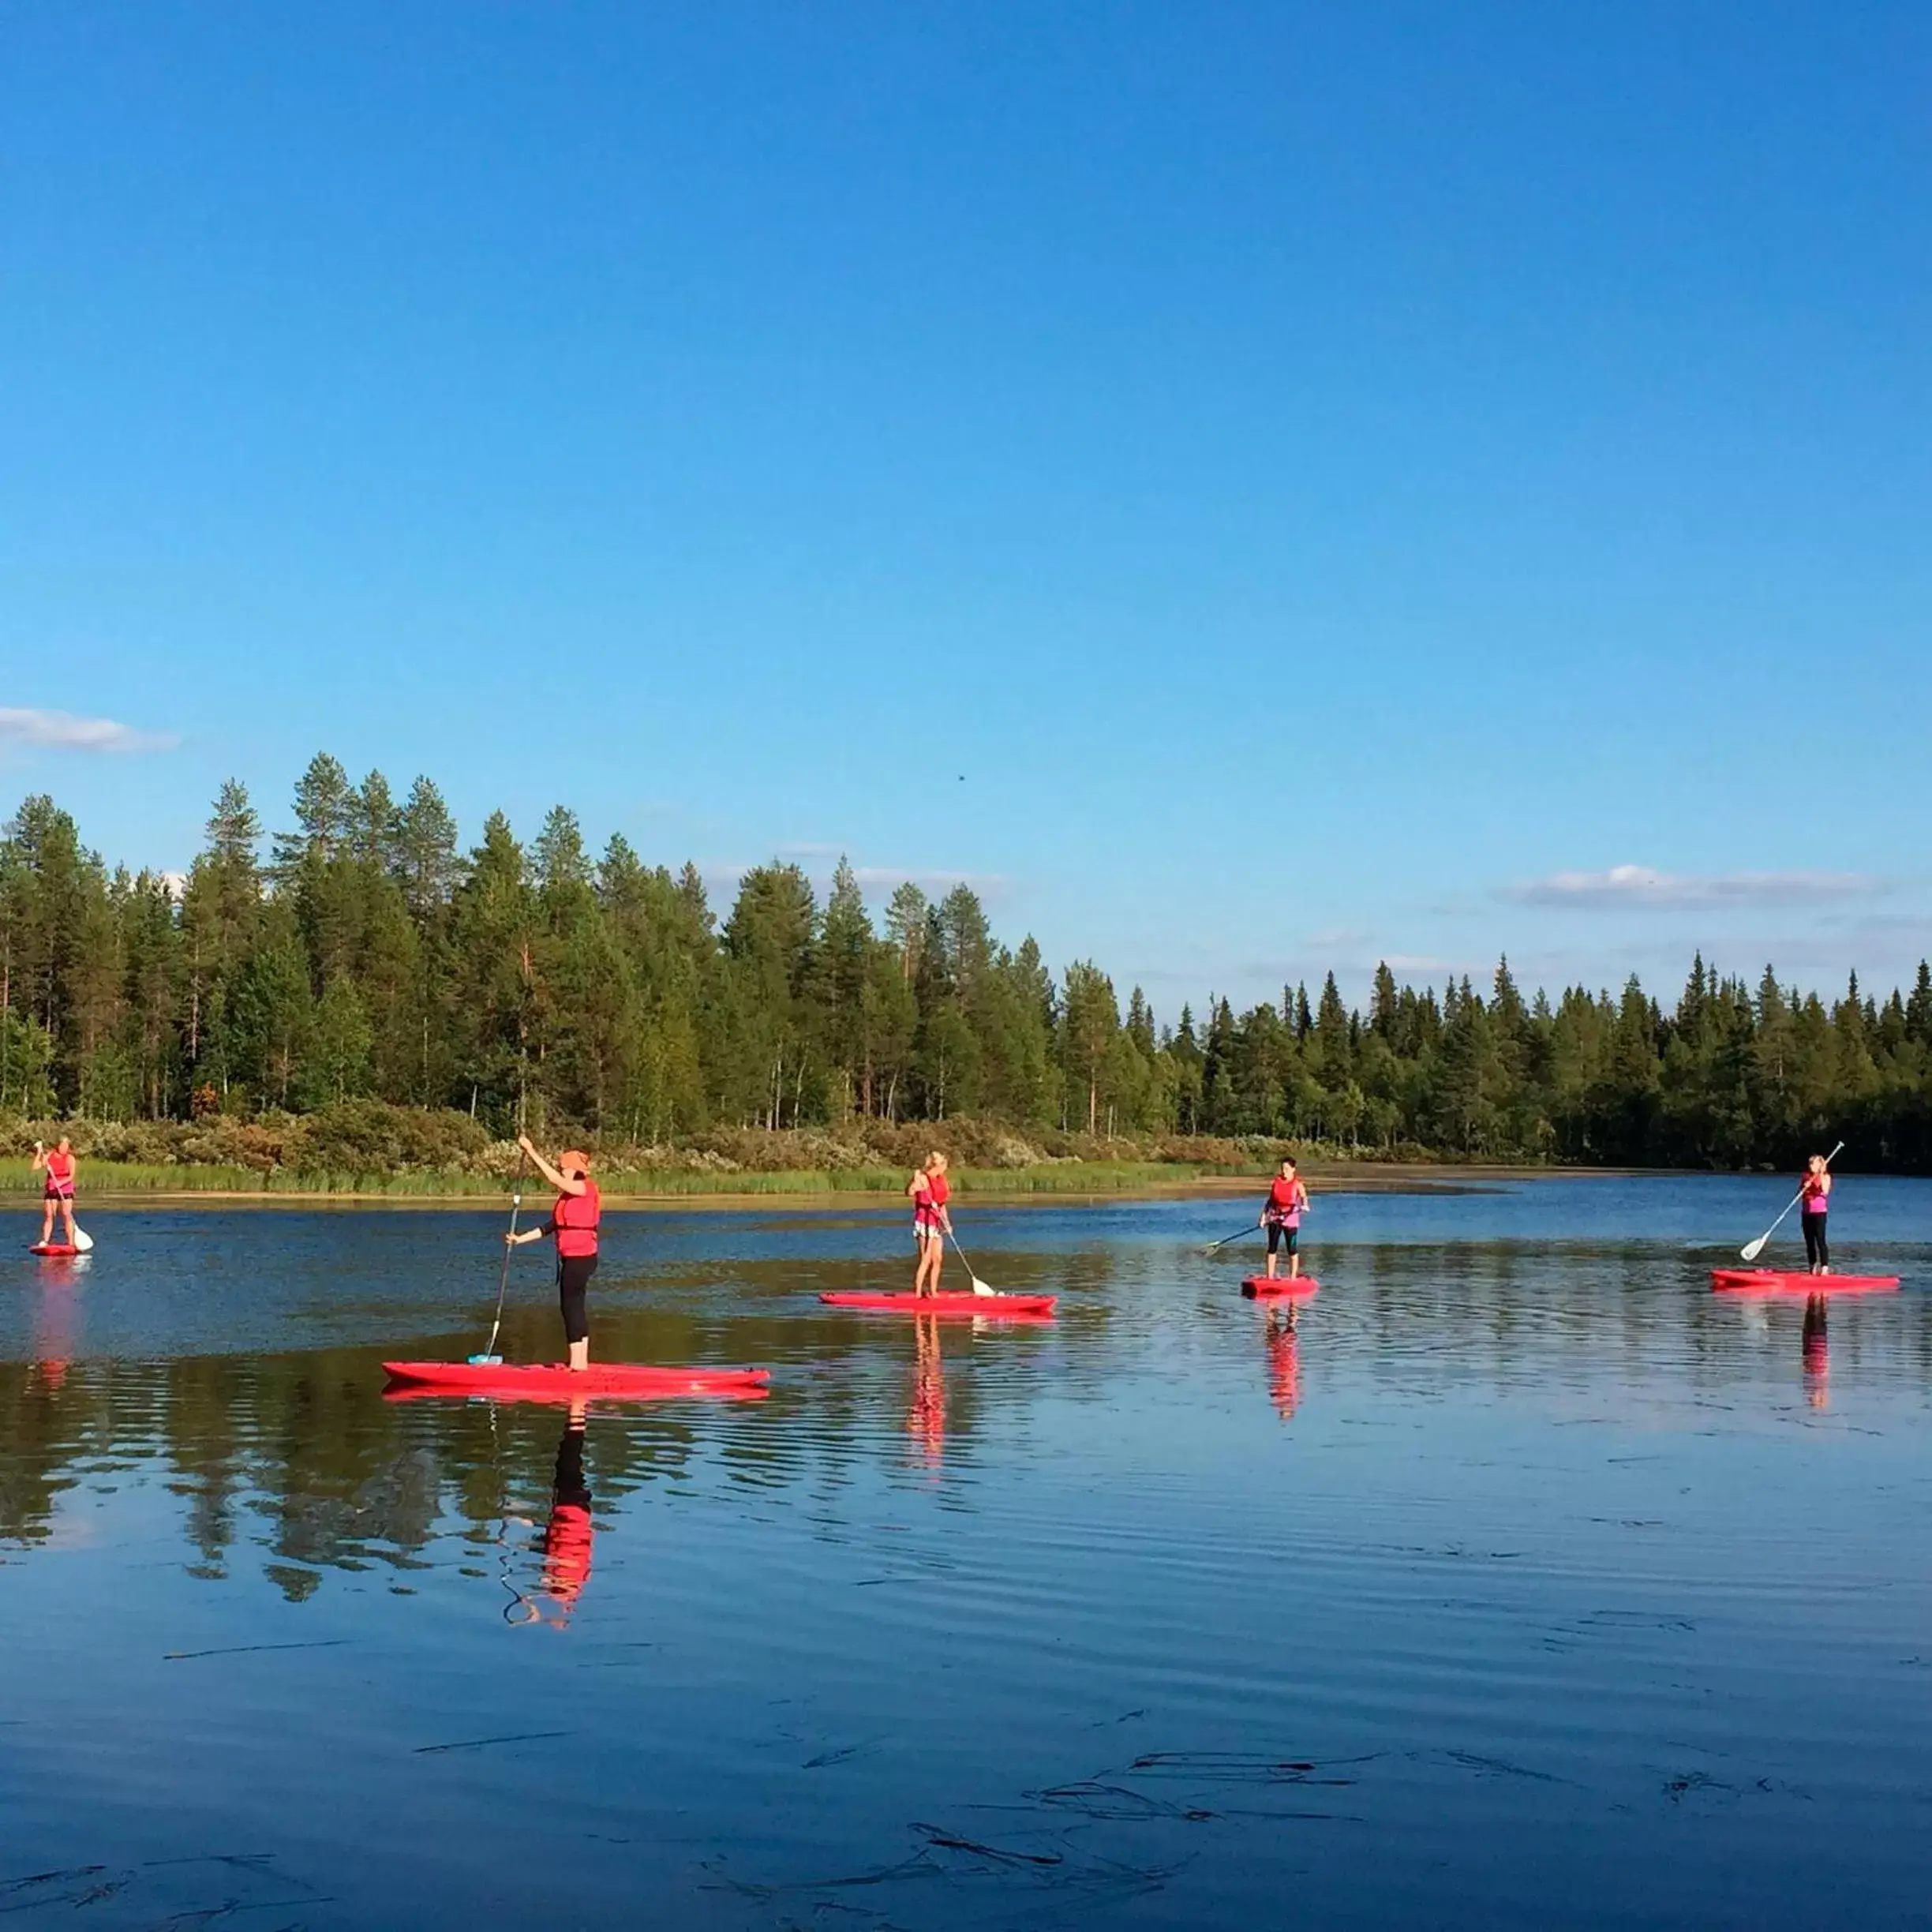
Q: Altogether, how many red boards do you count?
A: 5